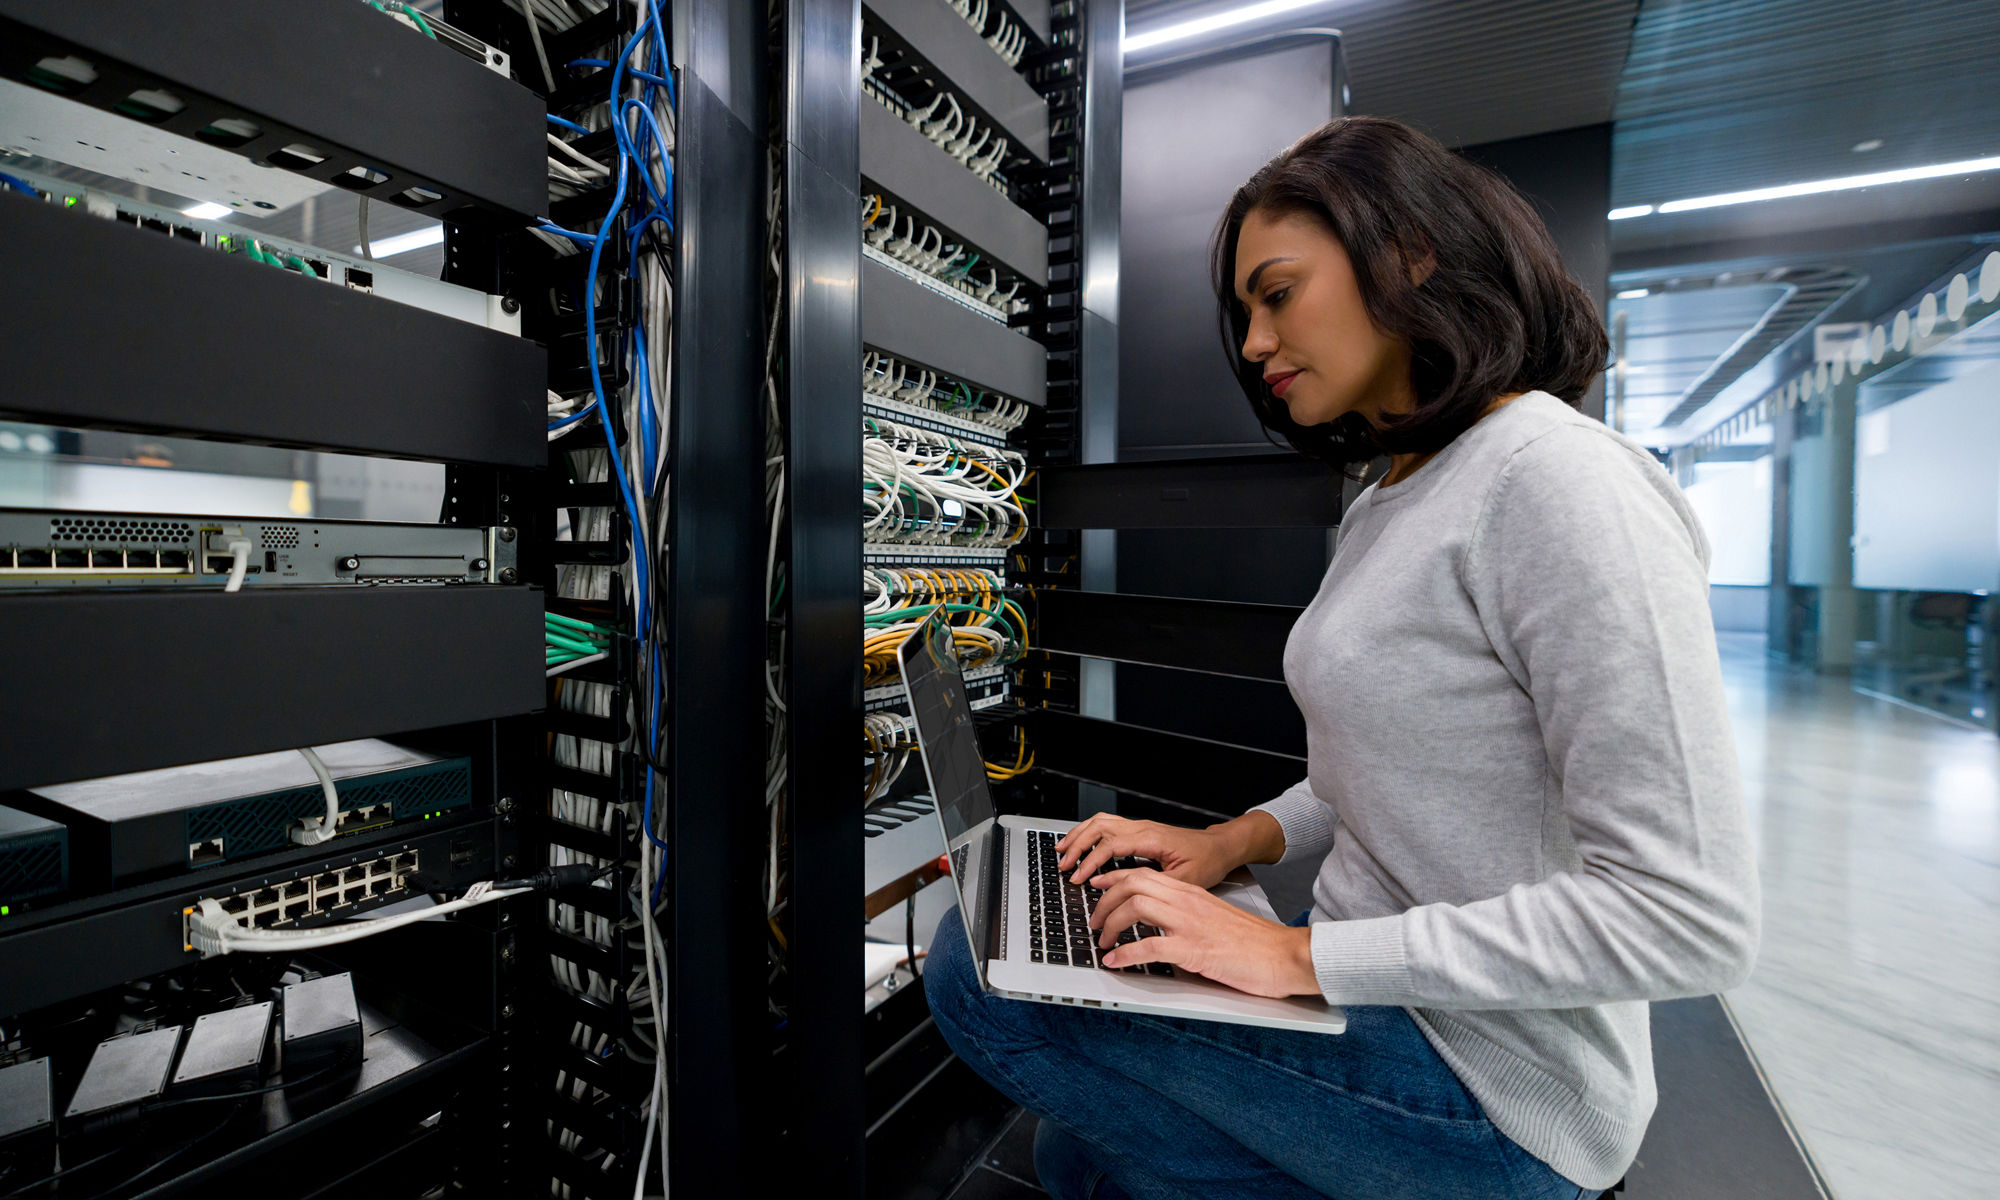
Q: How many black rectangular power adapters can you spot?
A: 4